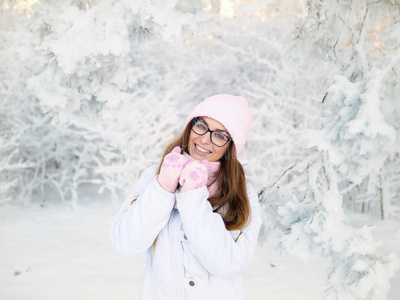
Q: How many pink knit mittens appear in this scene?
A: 2